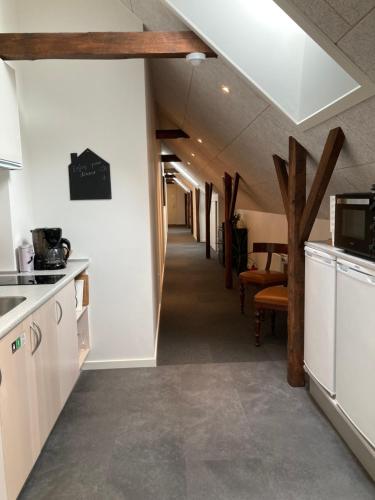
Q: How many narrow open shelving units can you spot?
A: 1